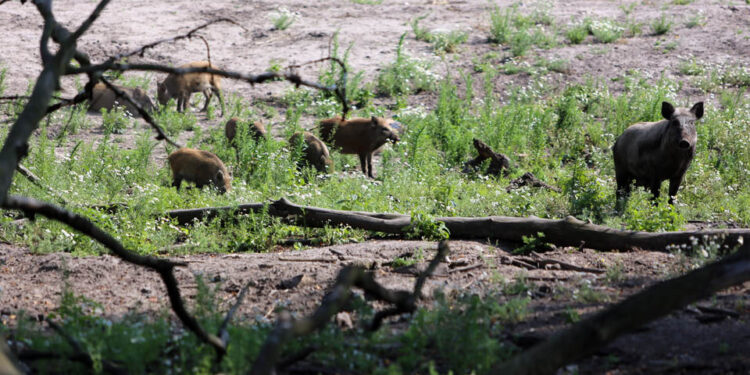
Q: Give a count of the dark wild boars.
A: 1